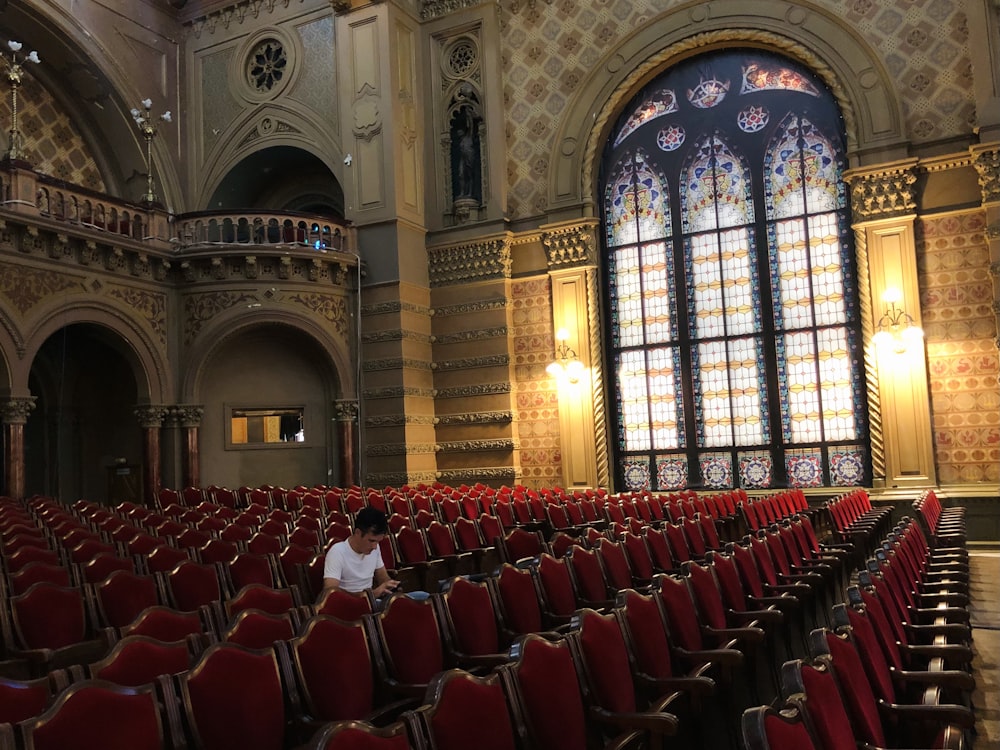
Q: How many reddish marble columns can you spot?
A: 4